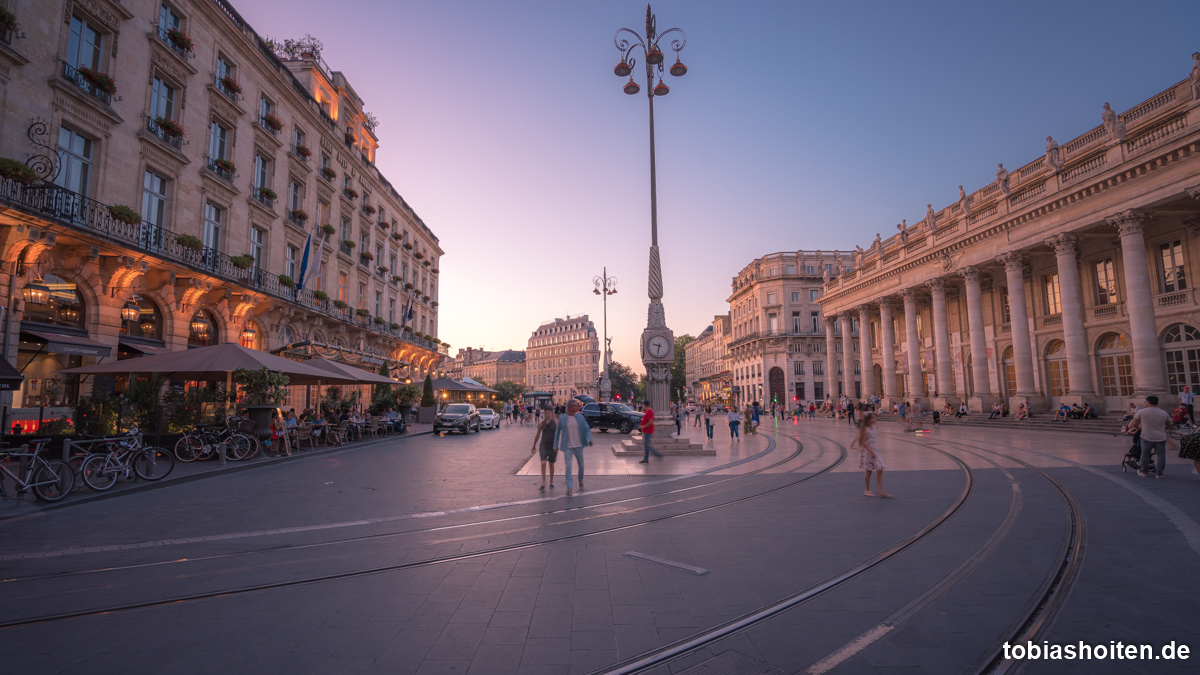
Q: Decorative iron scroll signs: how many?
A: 1